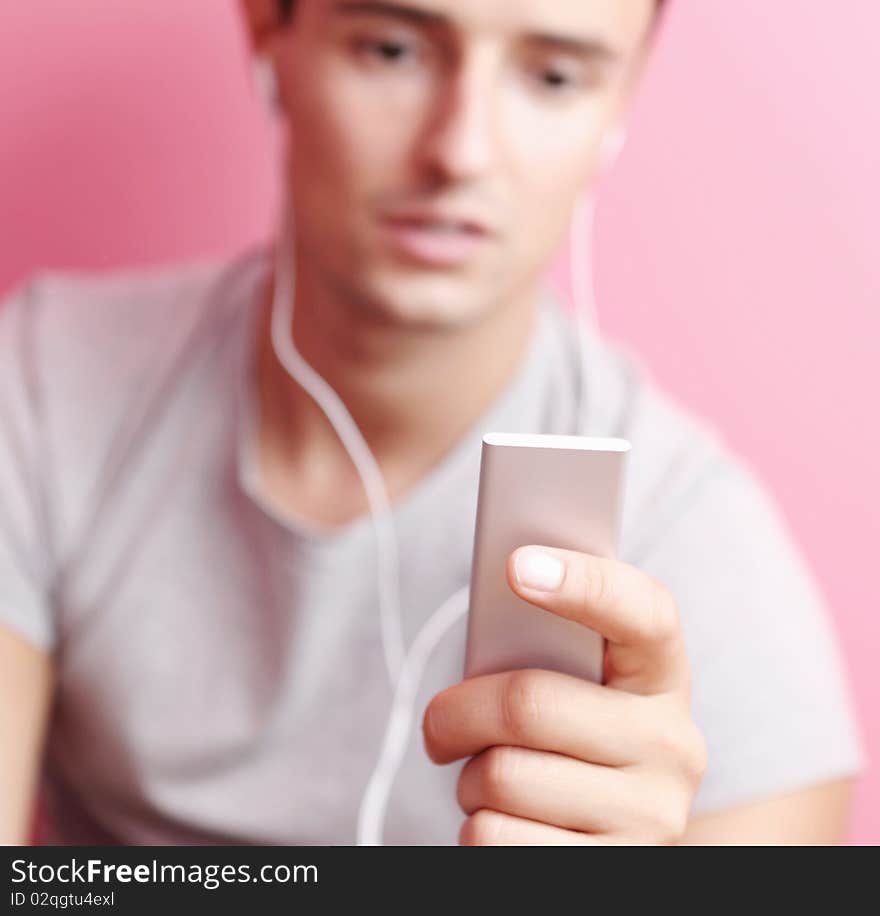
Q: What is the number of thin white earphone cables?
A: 2